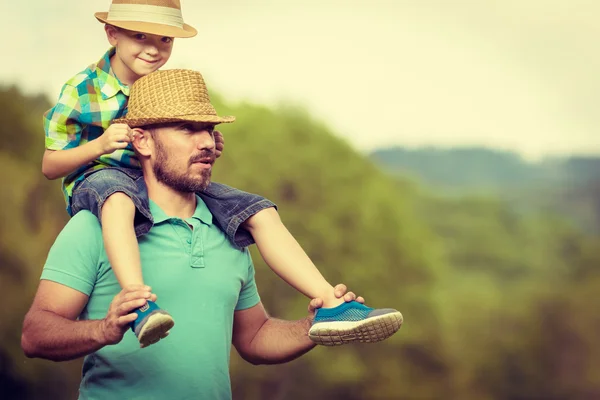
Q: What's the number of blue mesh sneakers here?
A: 2